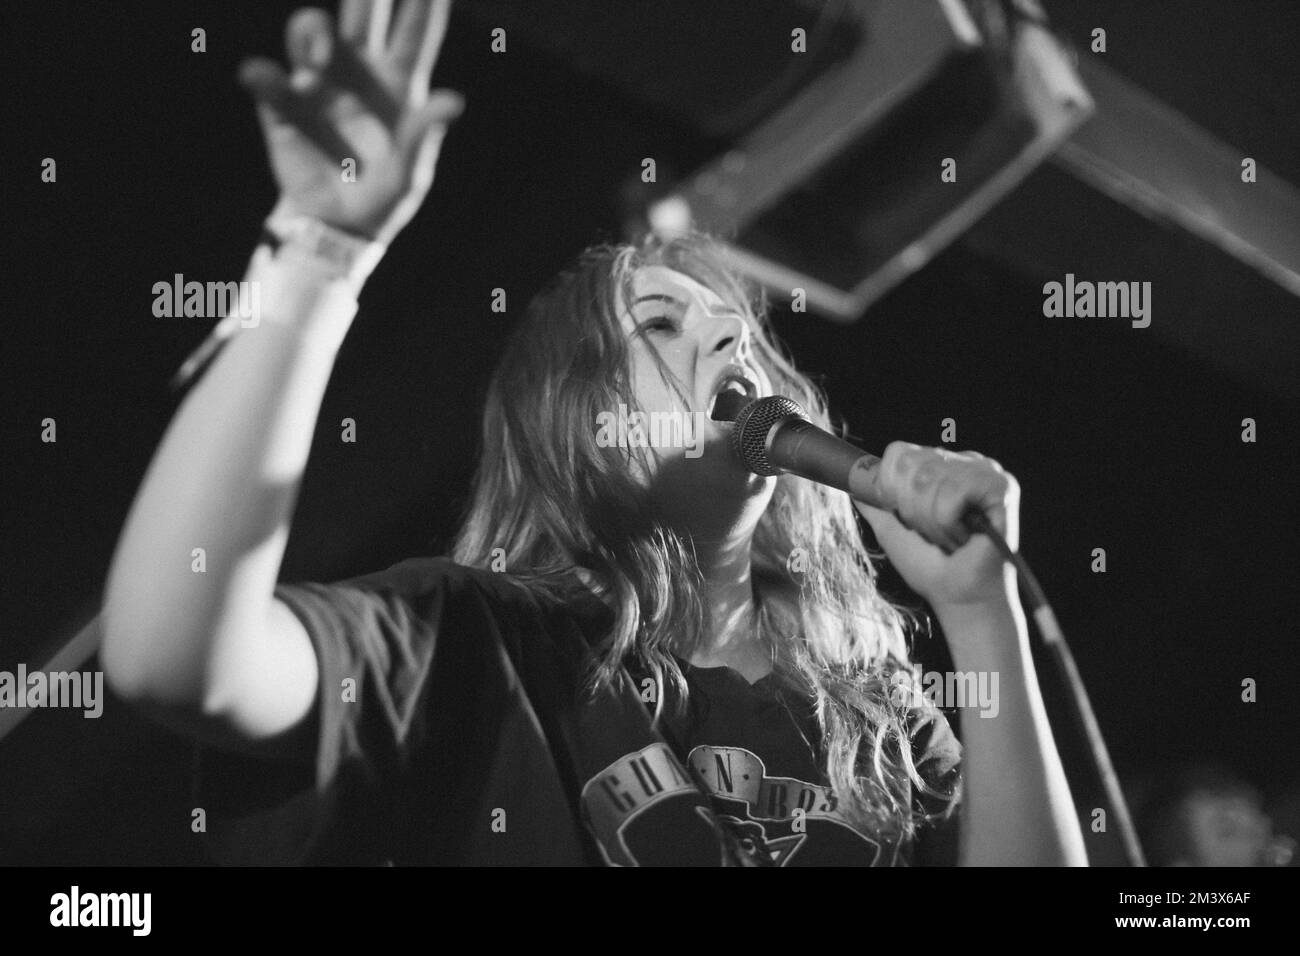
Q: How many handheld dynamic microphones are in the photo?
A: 1